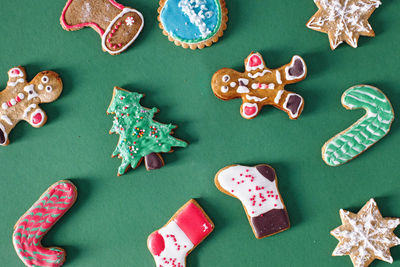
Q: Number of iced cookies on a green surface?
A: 11